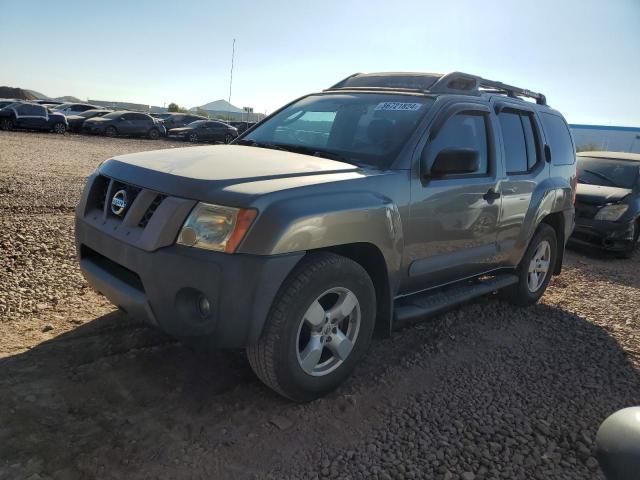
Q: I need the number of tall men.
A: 0